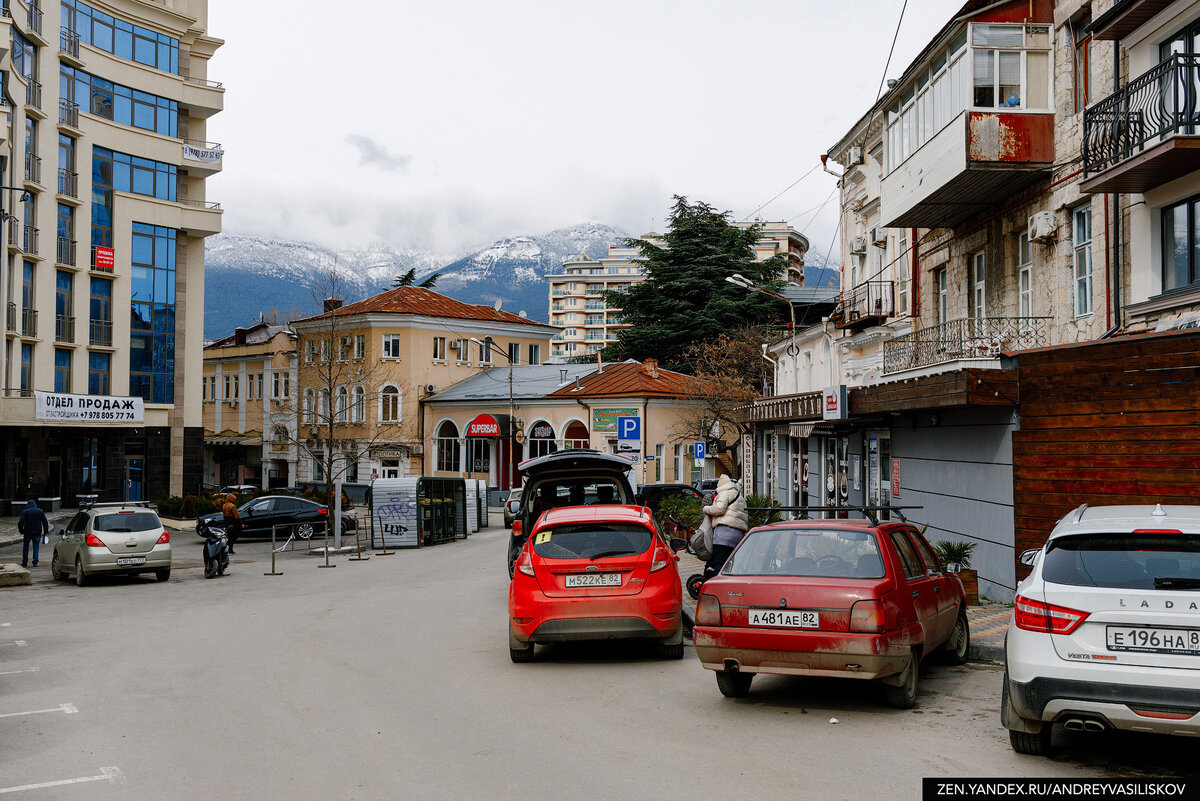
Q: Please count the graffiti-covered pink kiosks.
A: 0